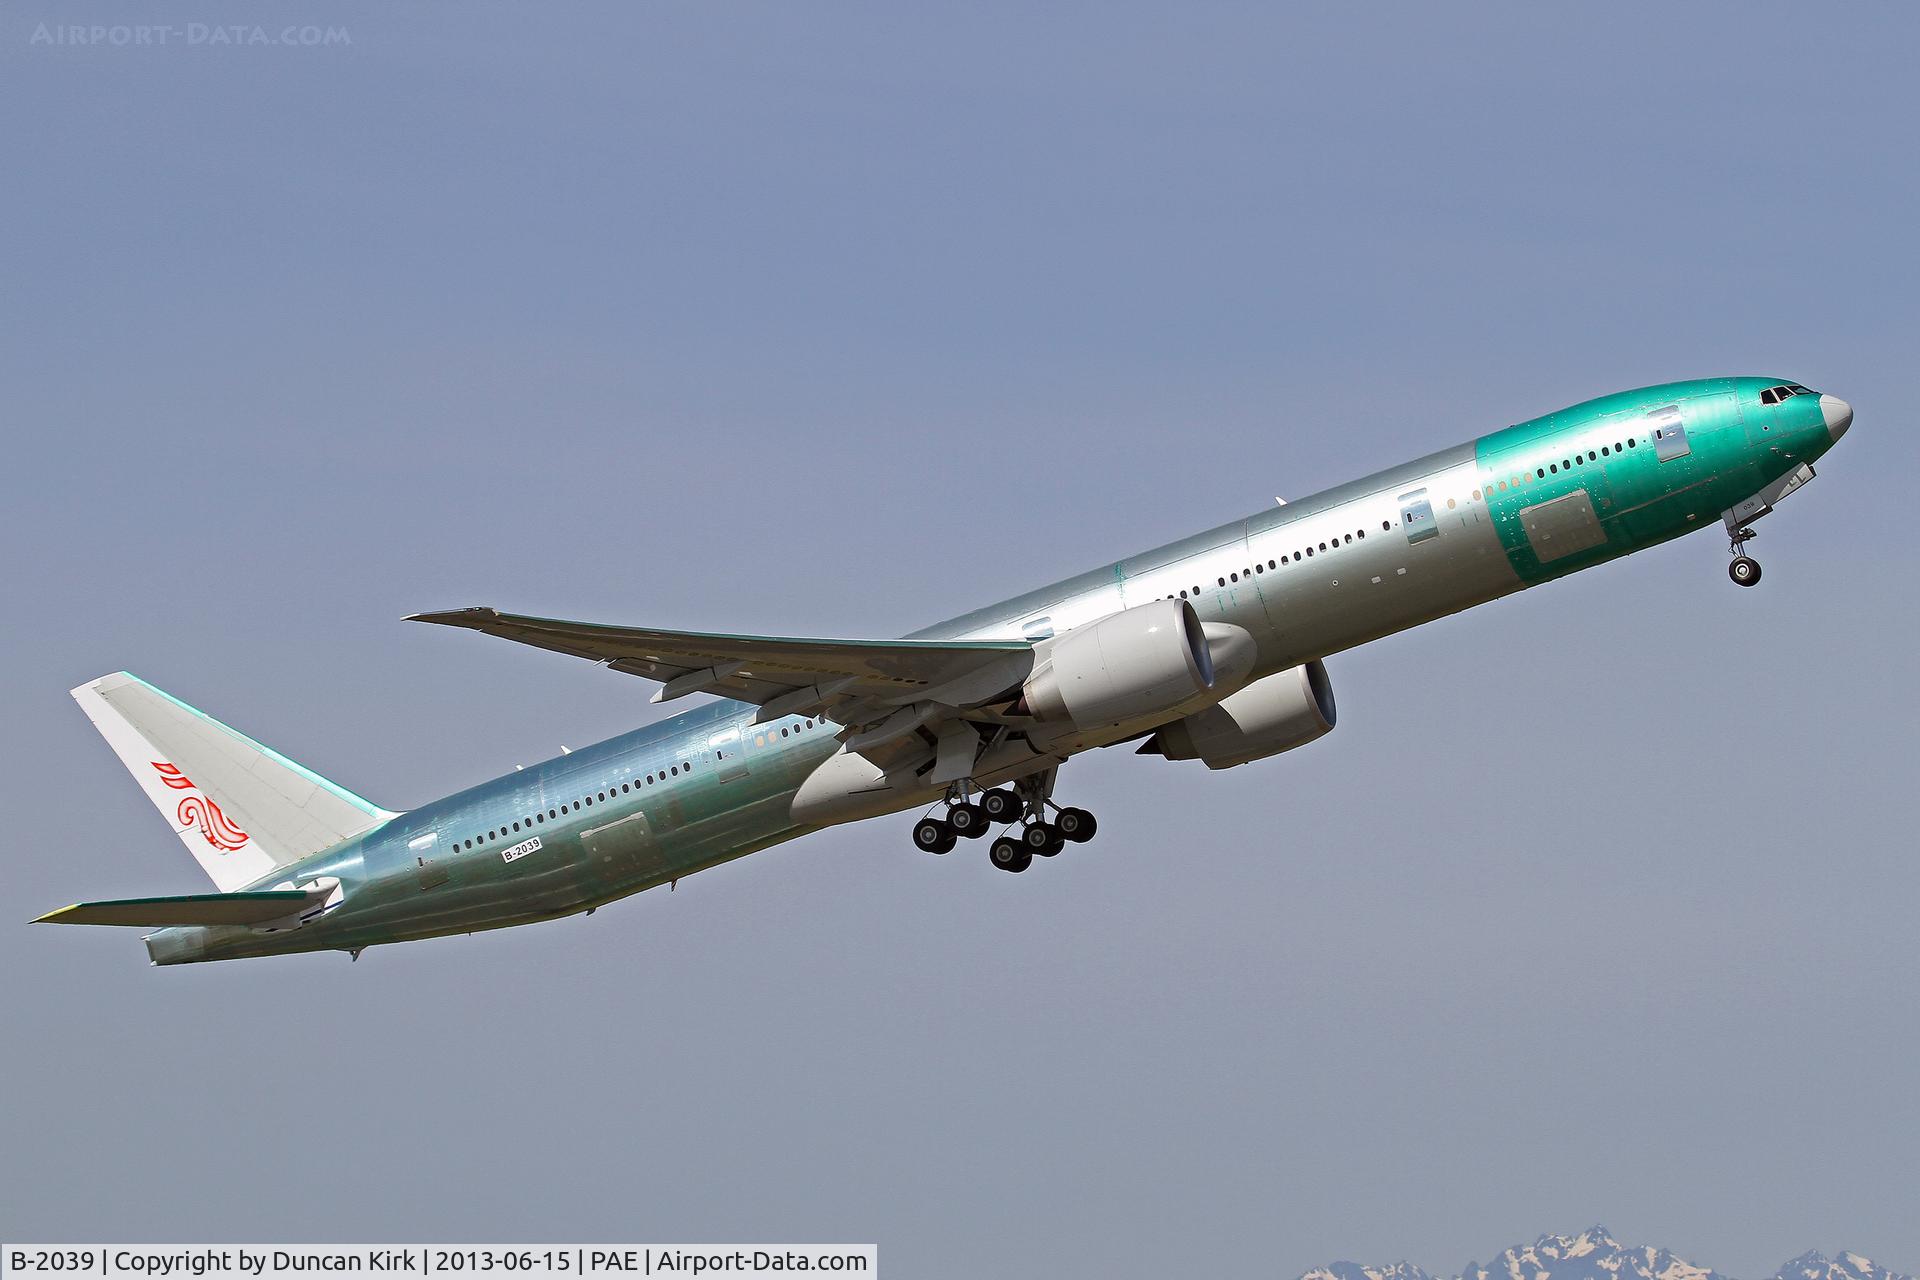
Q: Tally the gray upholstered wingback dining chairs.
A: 0